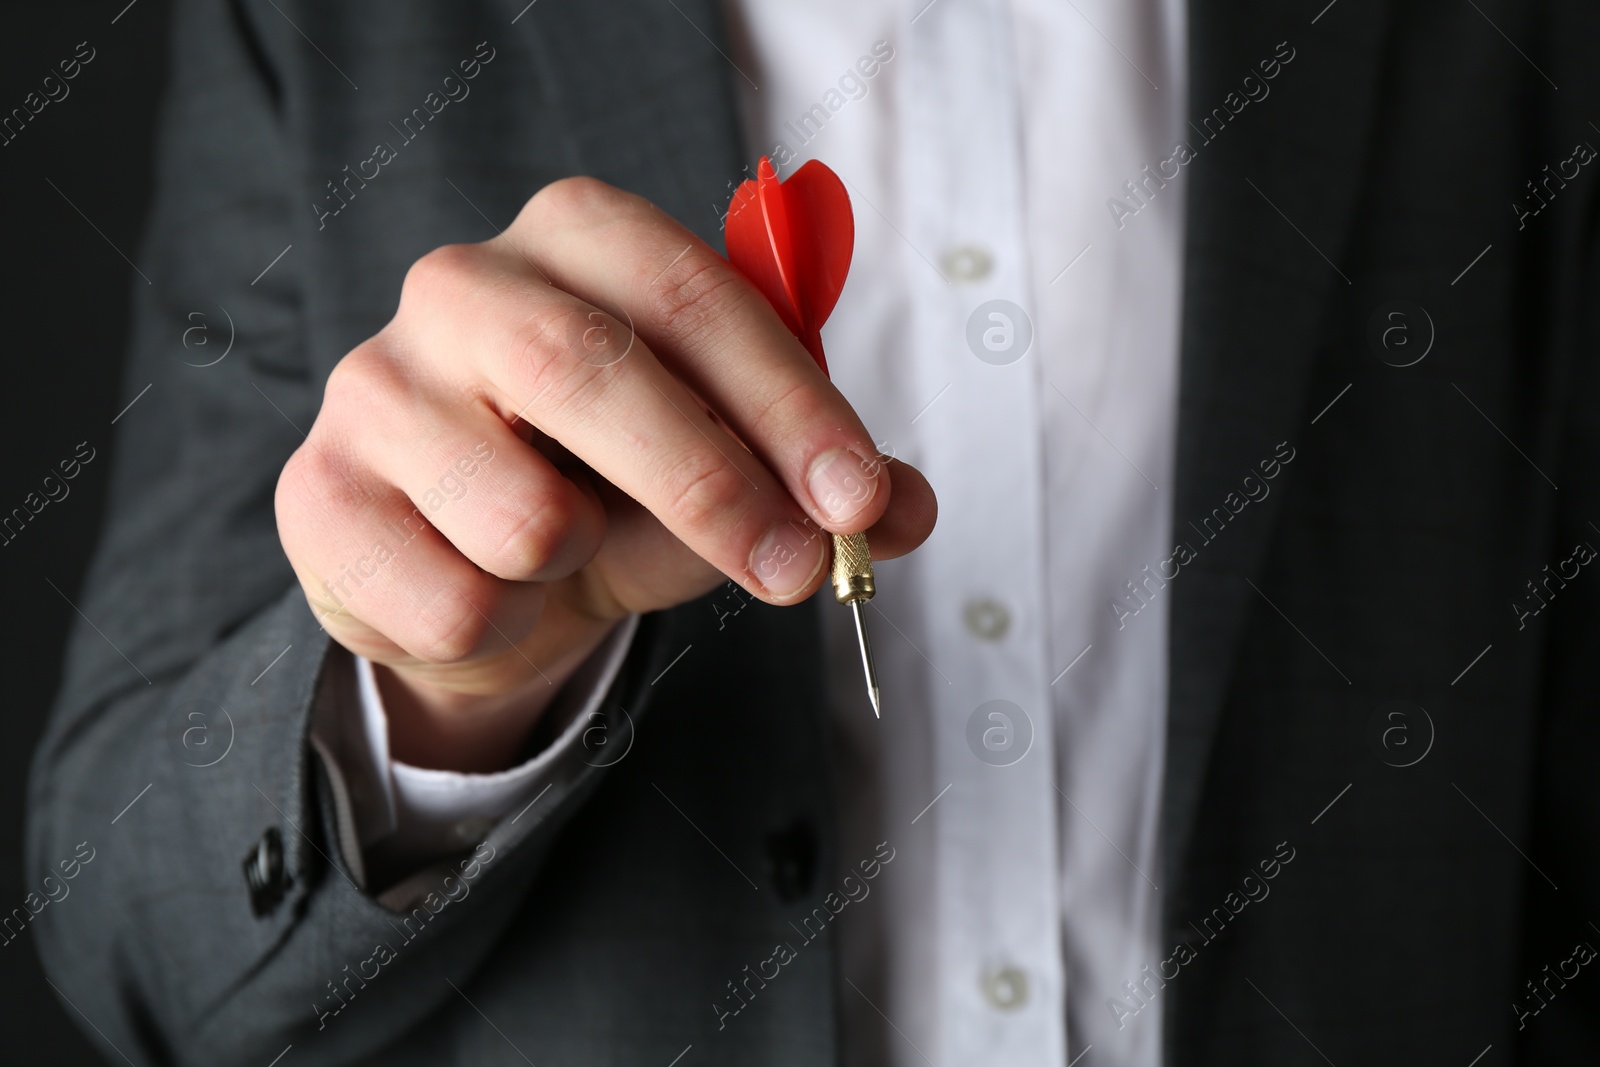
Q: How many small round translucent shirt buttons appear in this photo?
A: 3